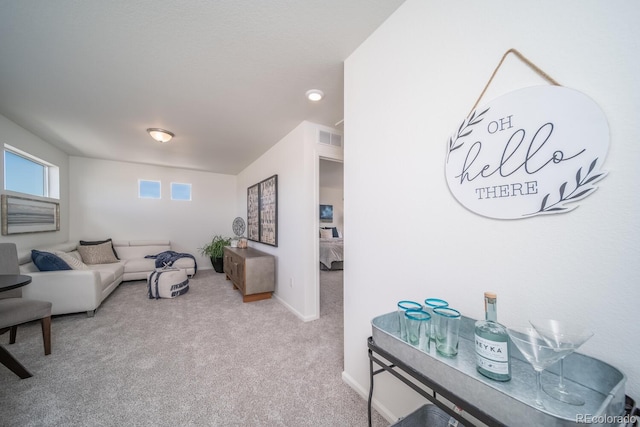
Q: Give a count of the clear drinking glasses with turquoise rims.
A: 4